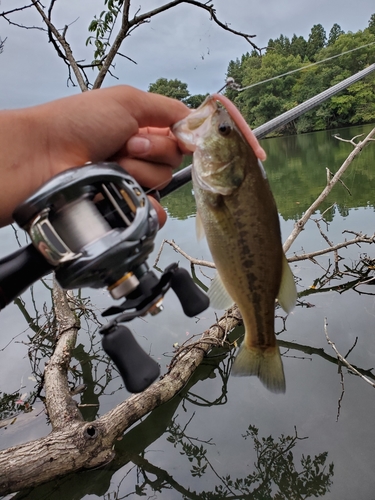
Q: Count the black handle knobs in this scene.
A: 2